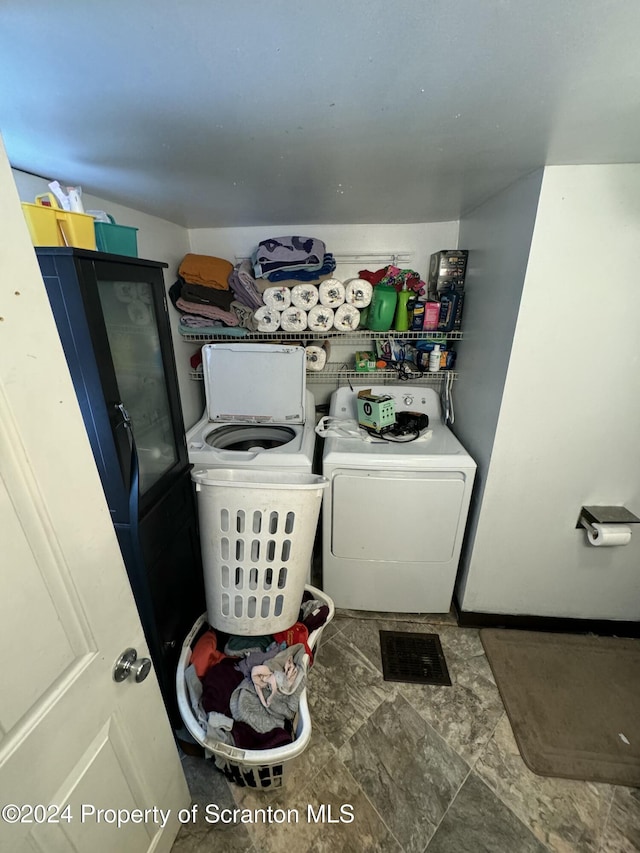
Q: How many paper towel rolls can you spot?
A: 9